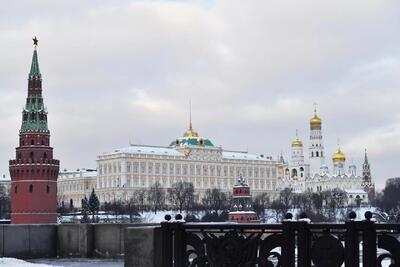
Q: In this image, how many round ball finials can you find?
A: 6